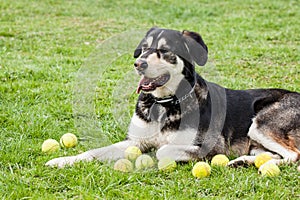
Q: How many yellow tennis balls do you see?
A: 10